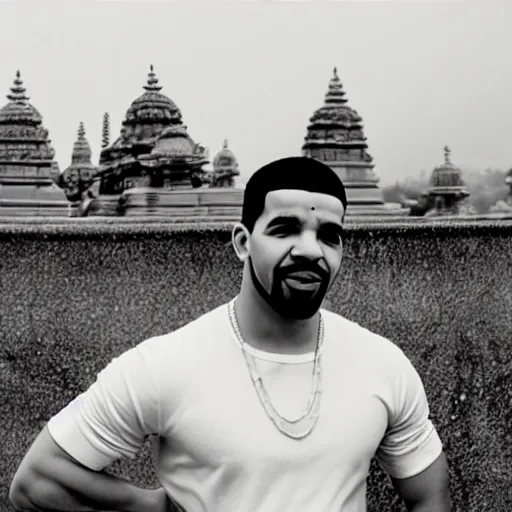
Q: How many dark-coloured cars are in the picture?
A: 0